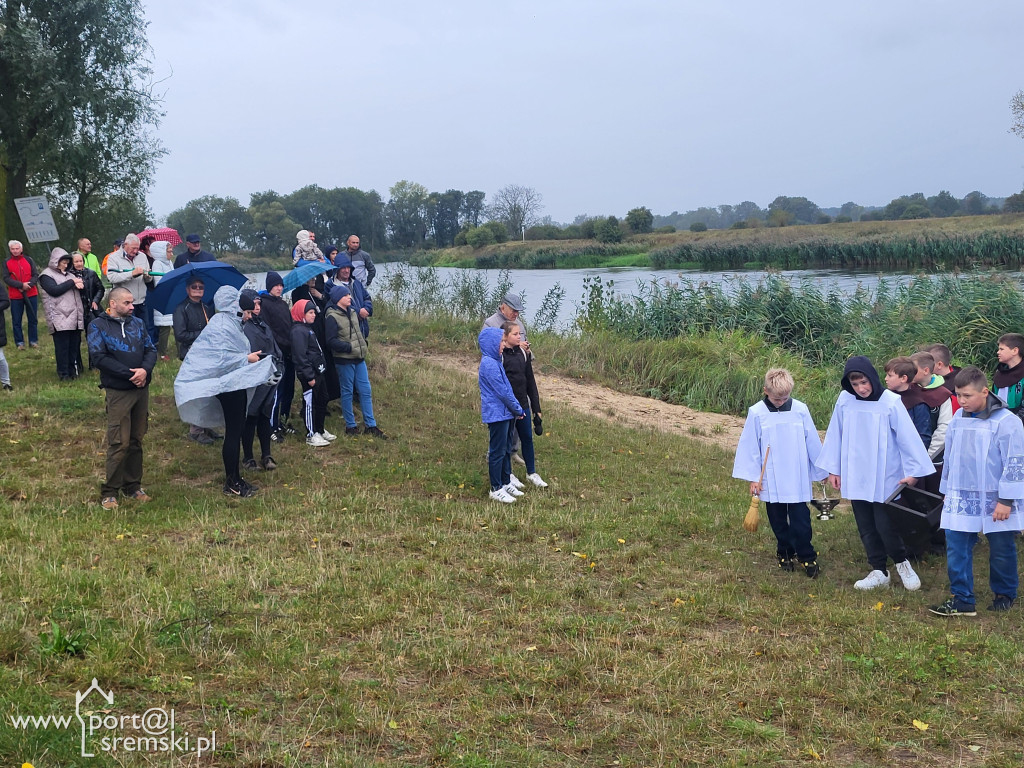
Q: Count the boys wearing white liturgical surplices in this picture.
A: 3